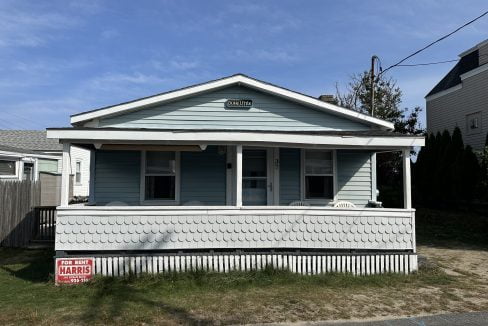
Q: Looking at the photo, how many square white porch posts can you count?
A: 3